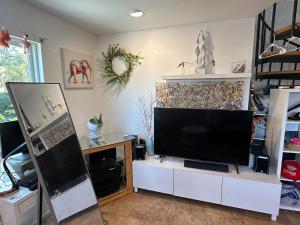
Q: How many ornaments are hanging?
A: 2